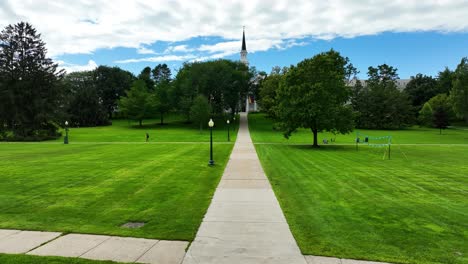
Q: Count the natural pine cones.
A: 0